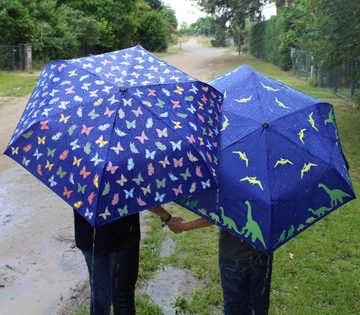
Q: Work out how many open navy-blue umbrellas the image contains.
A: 2